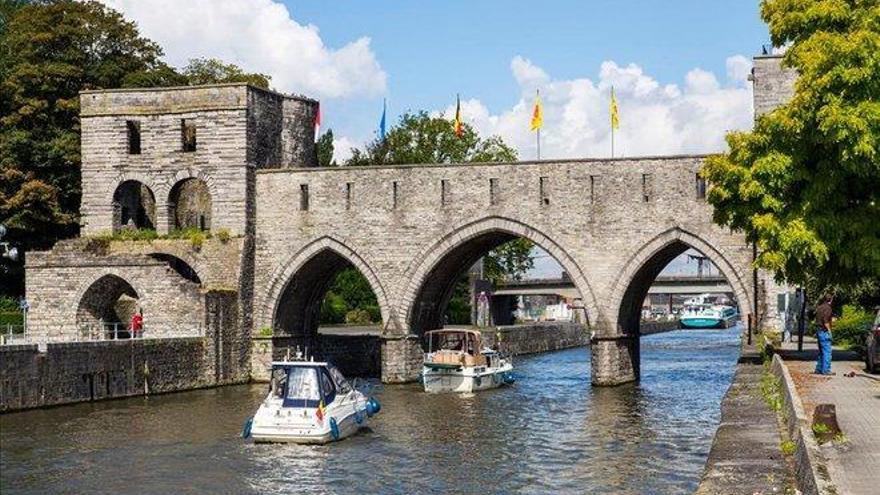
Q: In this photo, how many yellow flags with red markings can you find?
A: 2